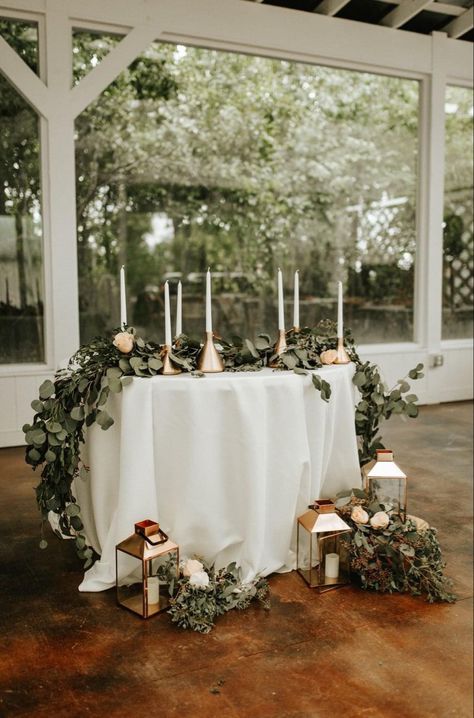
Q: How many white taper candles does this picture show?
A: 7